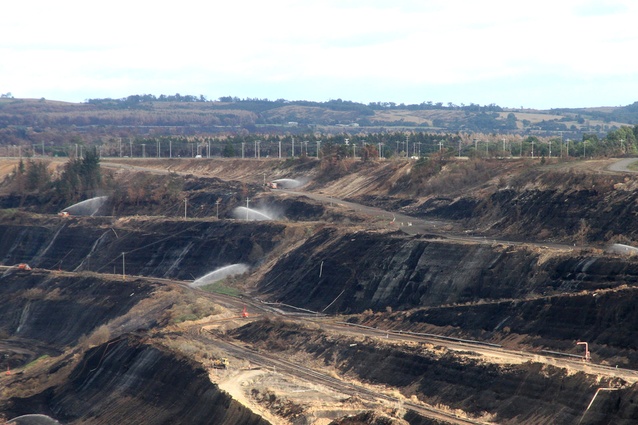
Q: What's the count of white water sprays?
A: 6